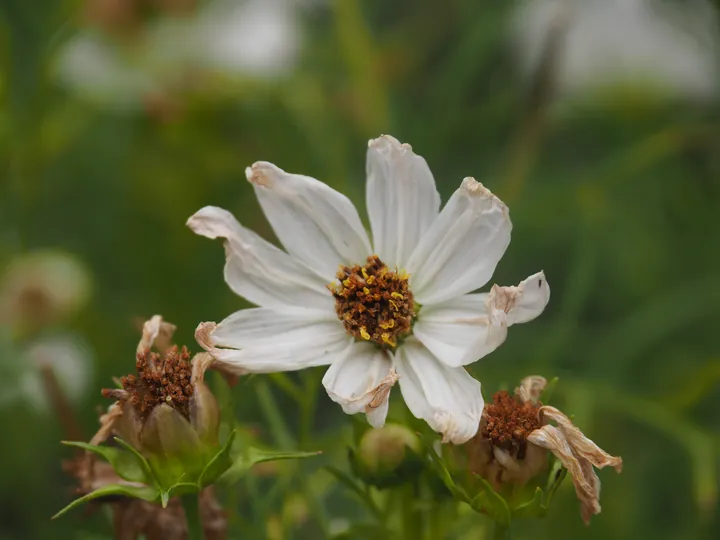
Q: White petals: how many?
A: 8